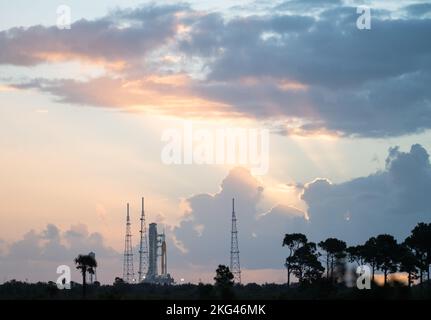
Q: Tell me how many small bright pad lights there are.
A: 3